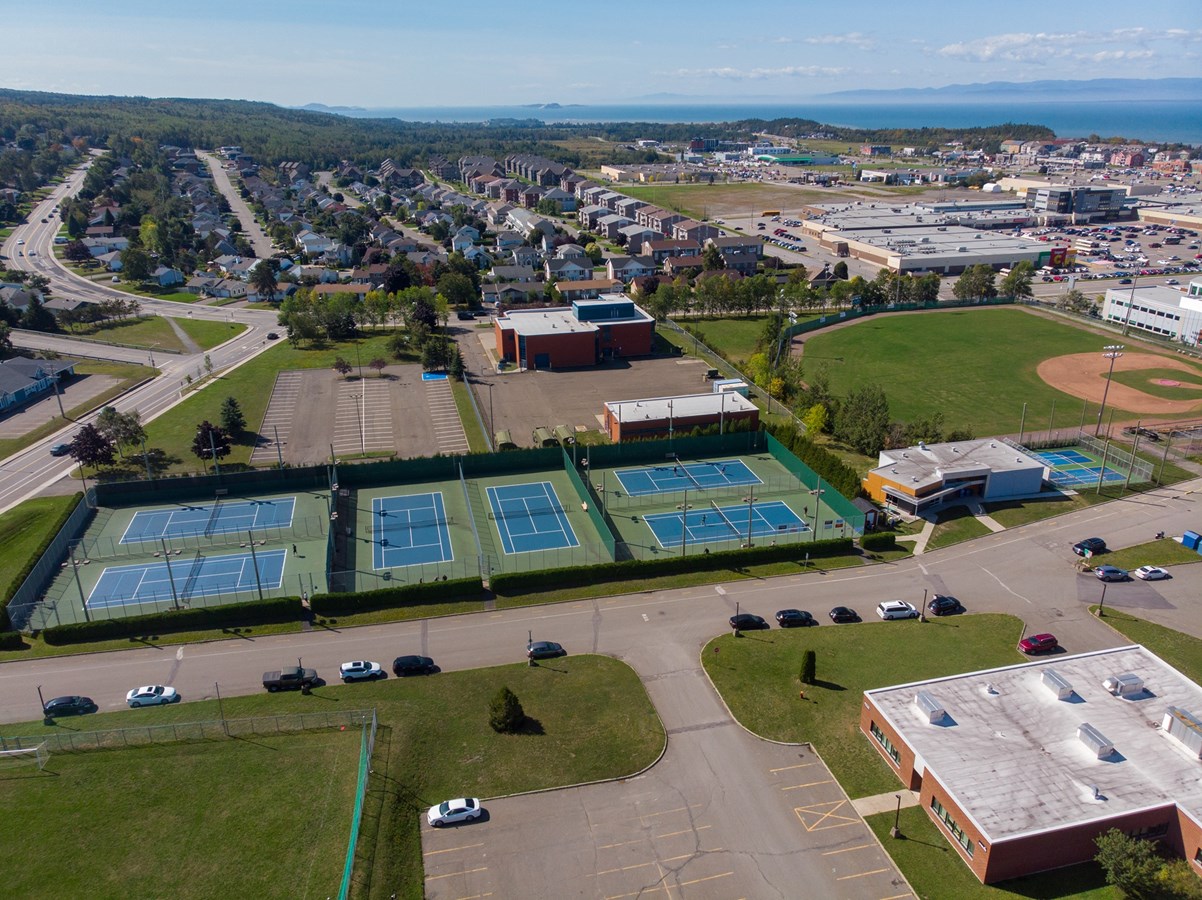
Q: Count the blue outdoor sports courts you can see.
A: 8